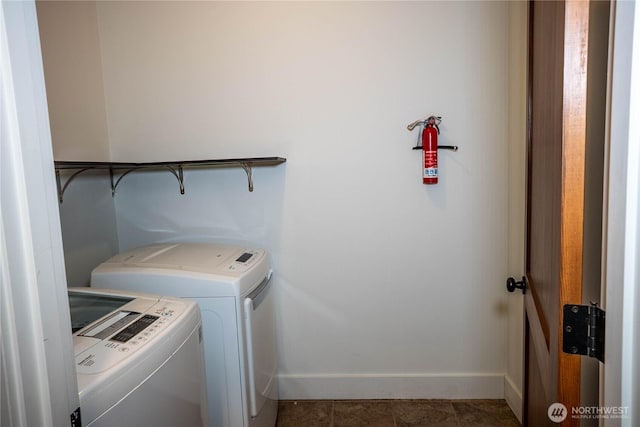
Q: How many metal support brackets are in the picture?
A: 4